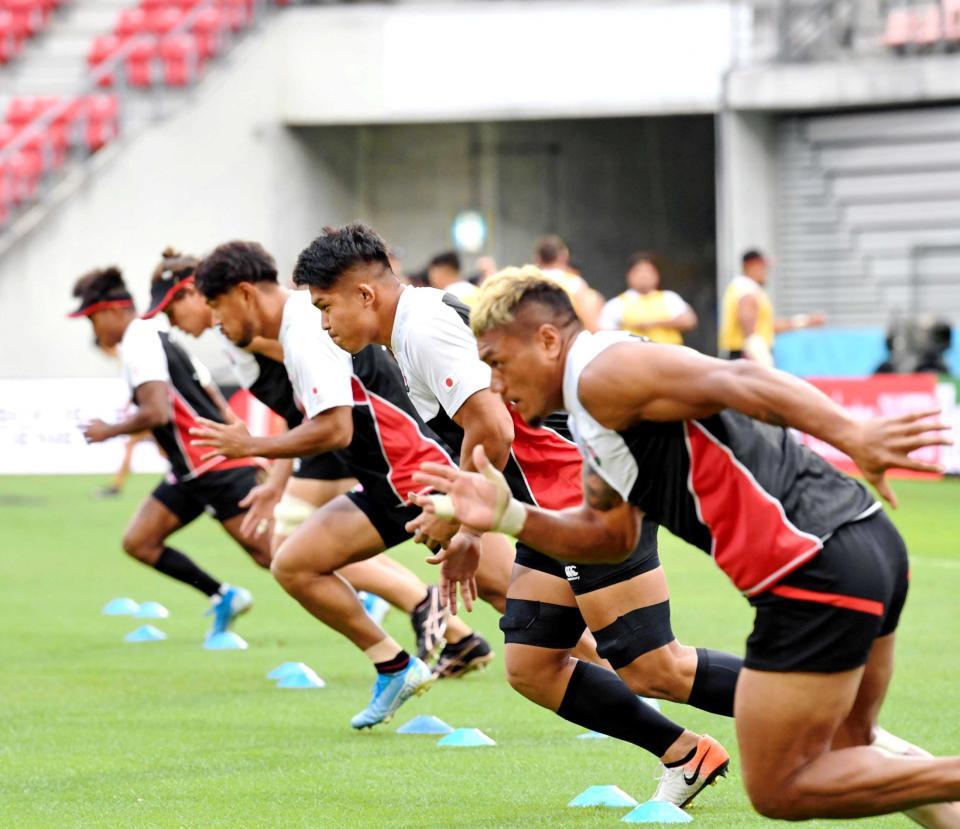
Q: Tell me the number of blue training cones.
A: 11